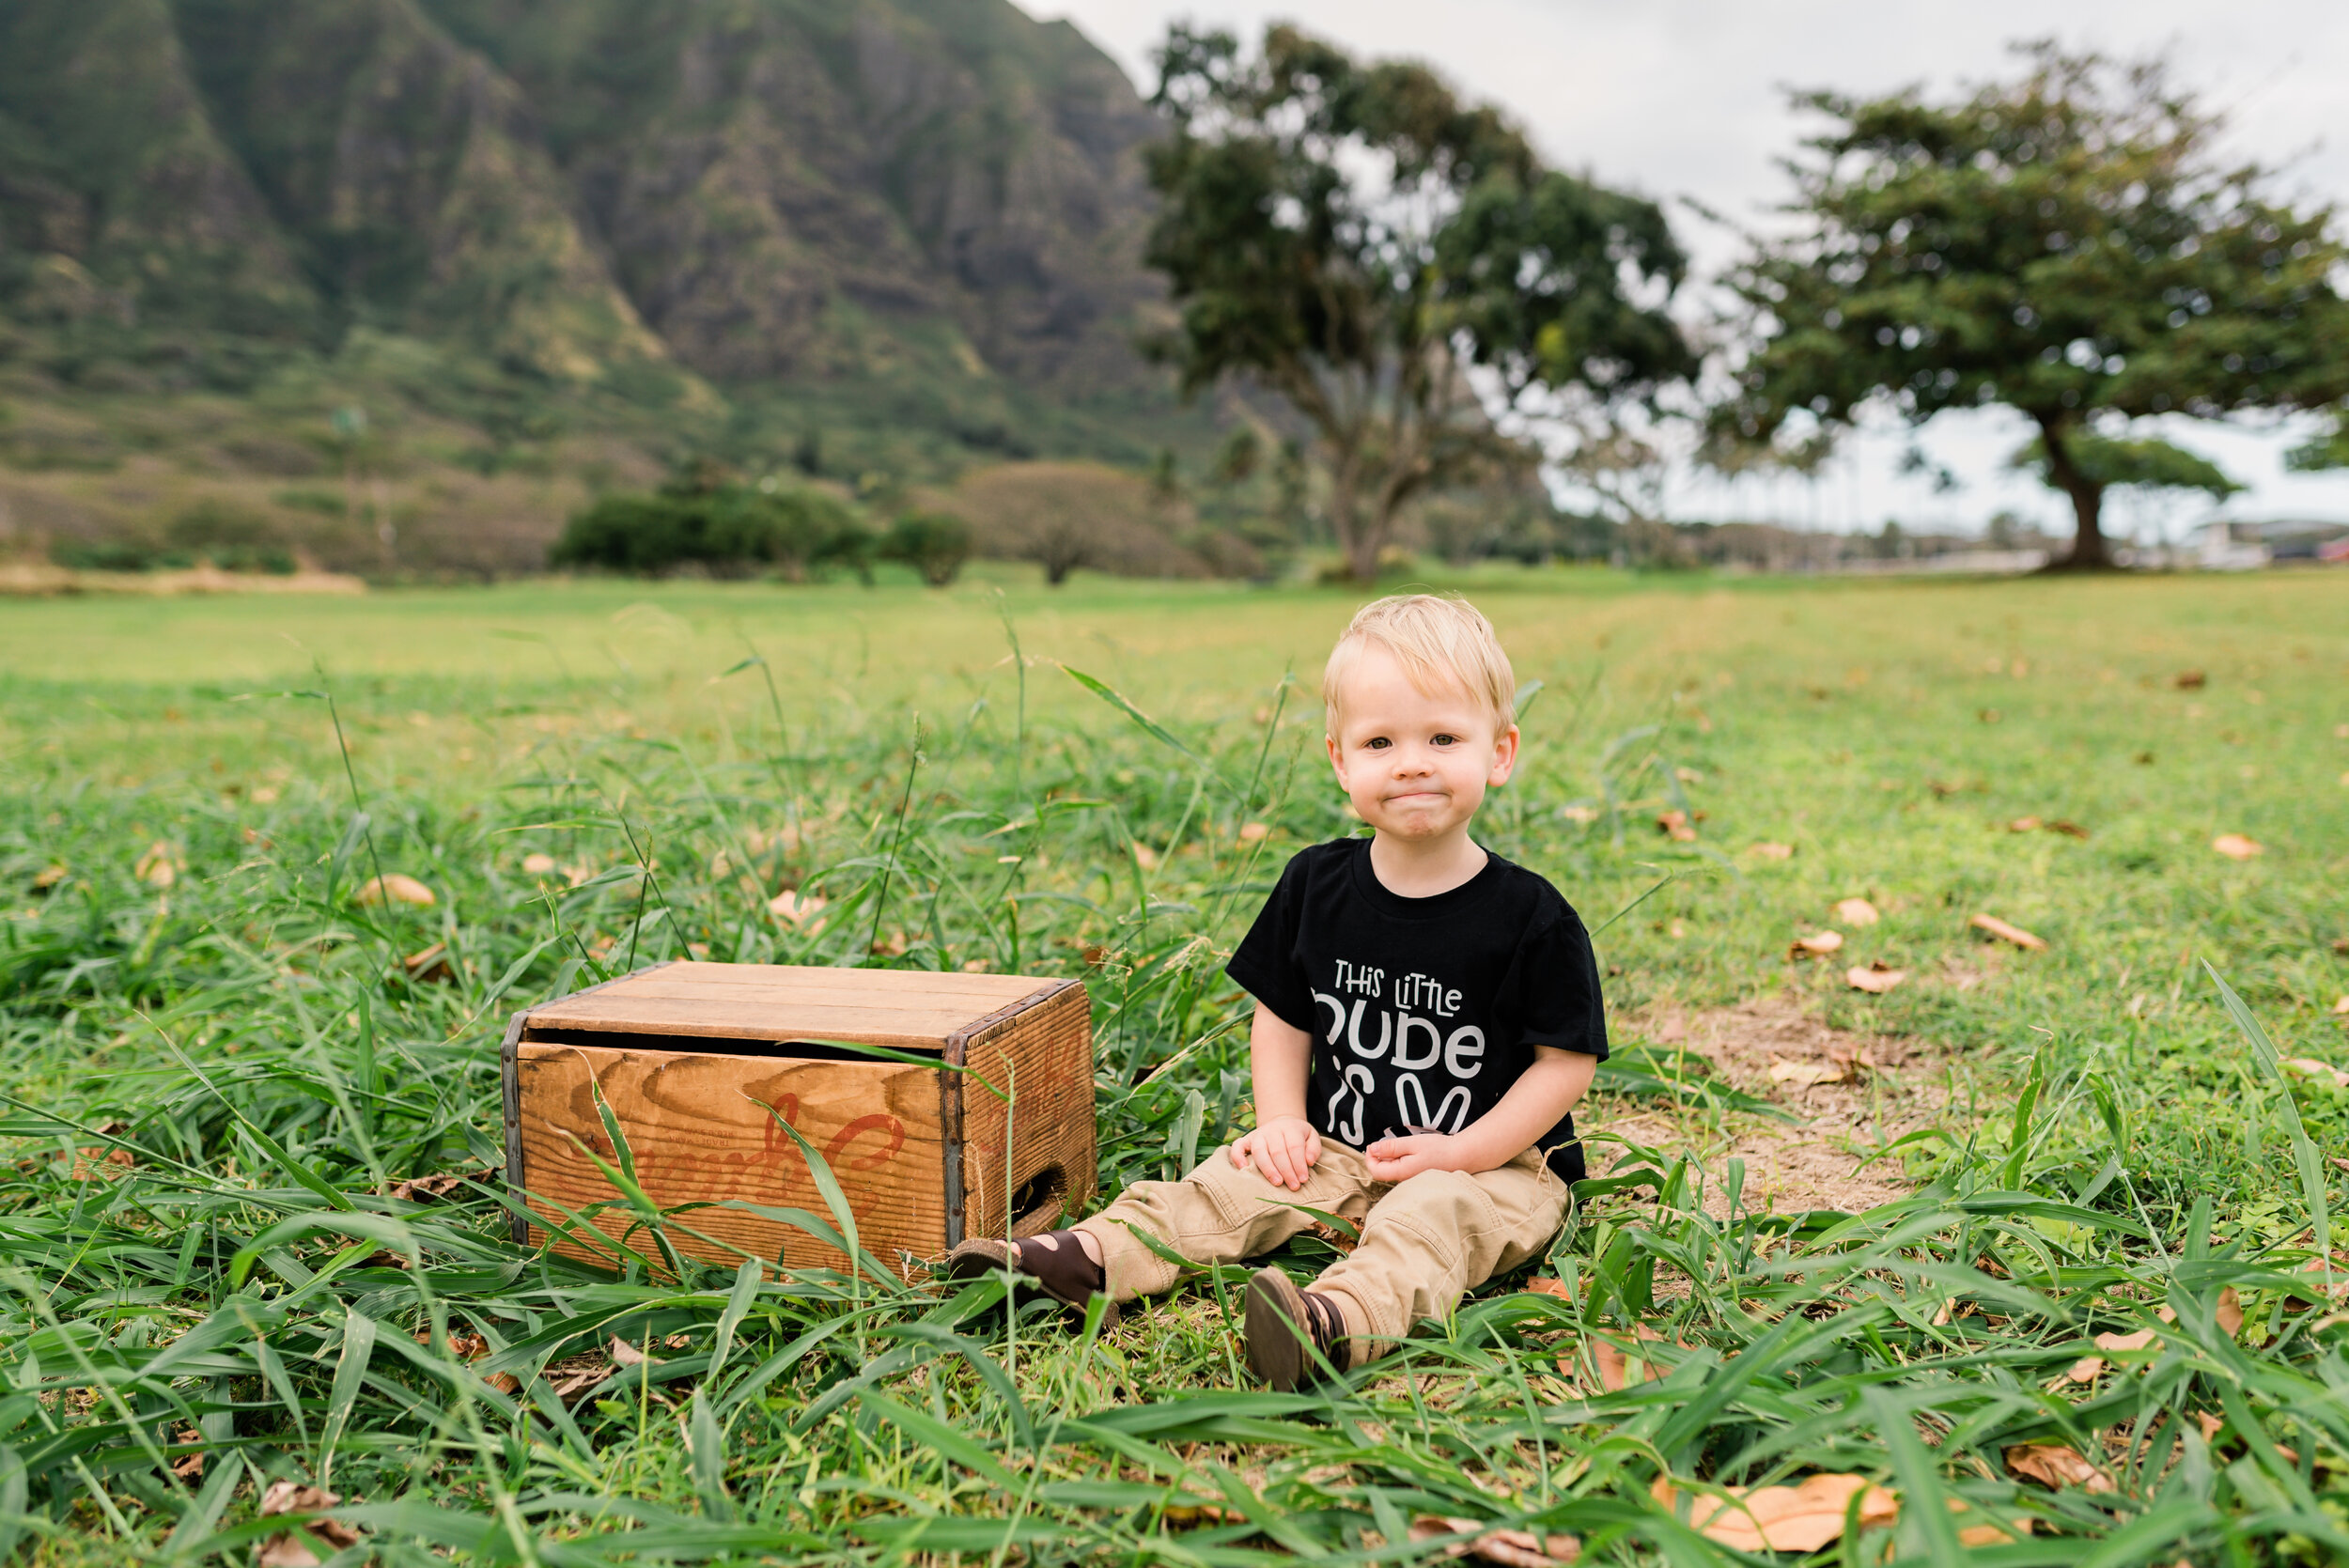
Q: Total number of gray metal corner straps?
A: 2